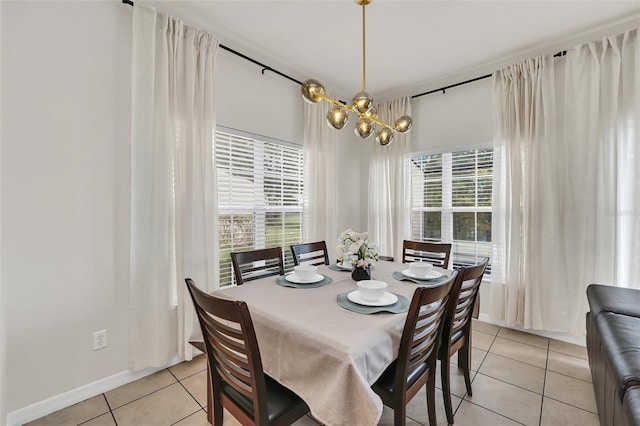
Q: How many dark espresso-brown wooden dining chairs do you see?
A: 6